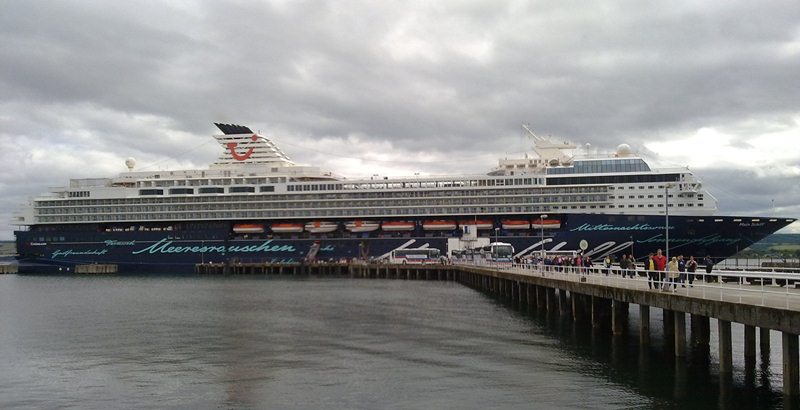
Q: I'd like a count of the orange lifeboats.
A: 7